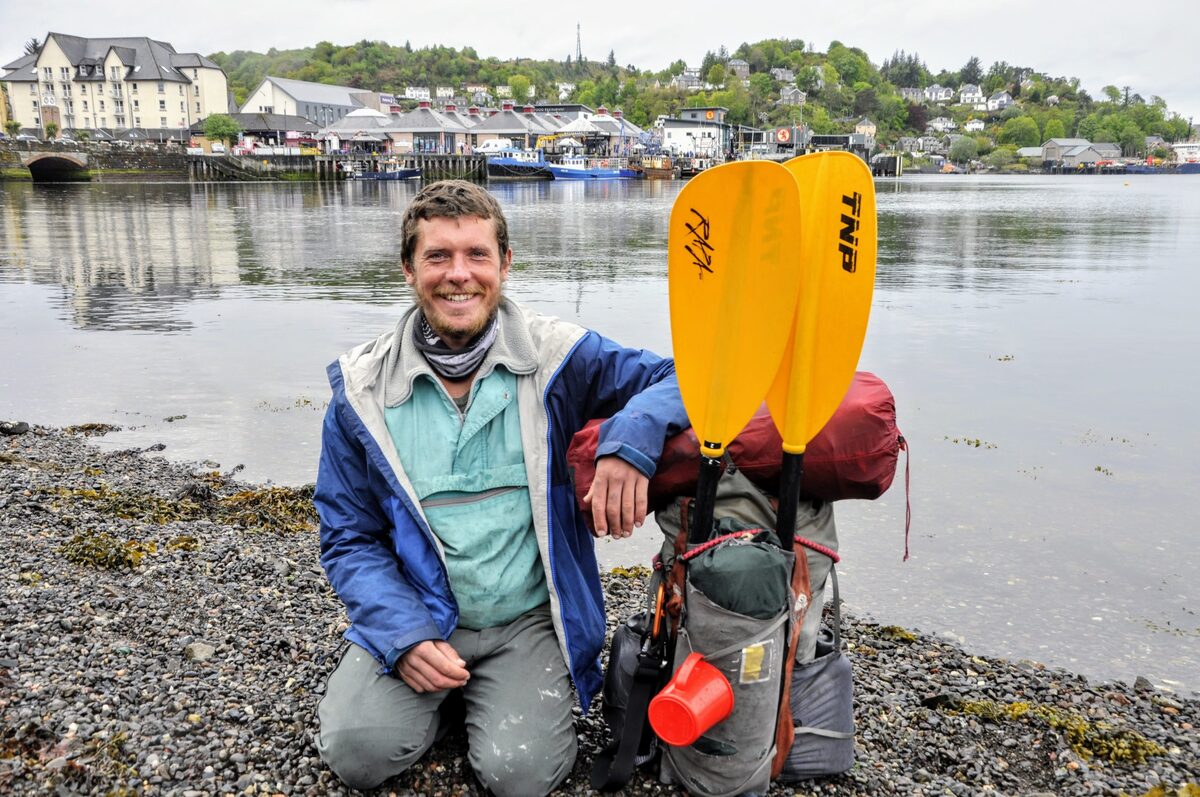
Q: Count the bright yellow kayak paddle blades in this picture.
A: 2